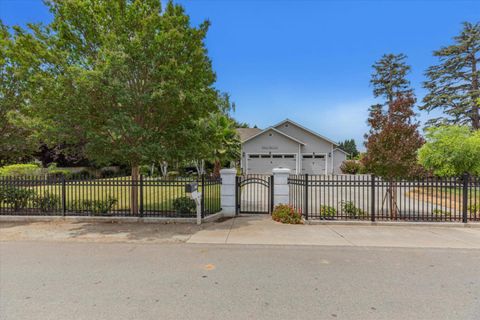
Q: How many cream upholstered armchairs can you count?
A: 0